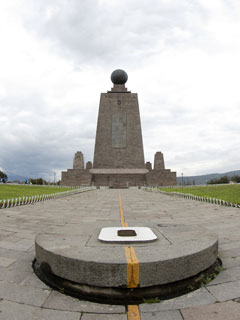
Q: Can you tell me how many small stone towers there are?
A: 4